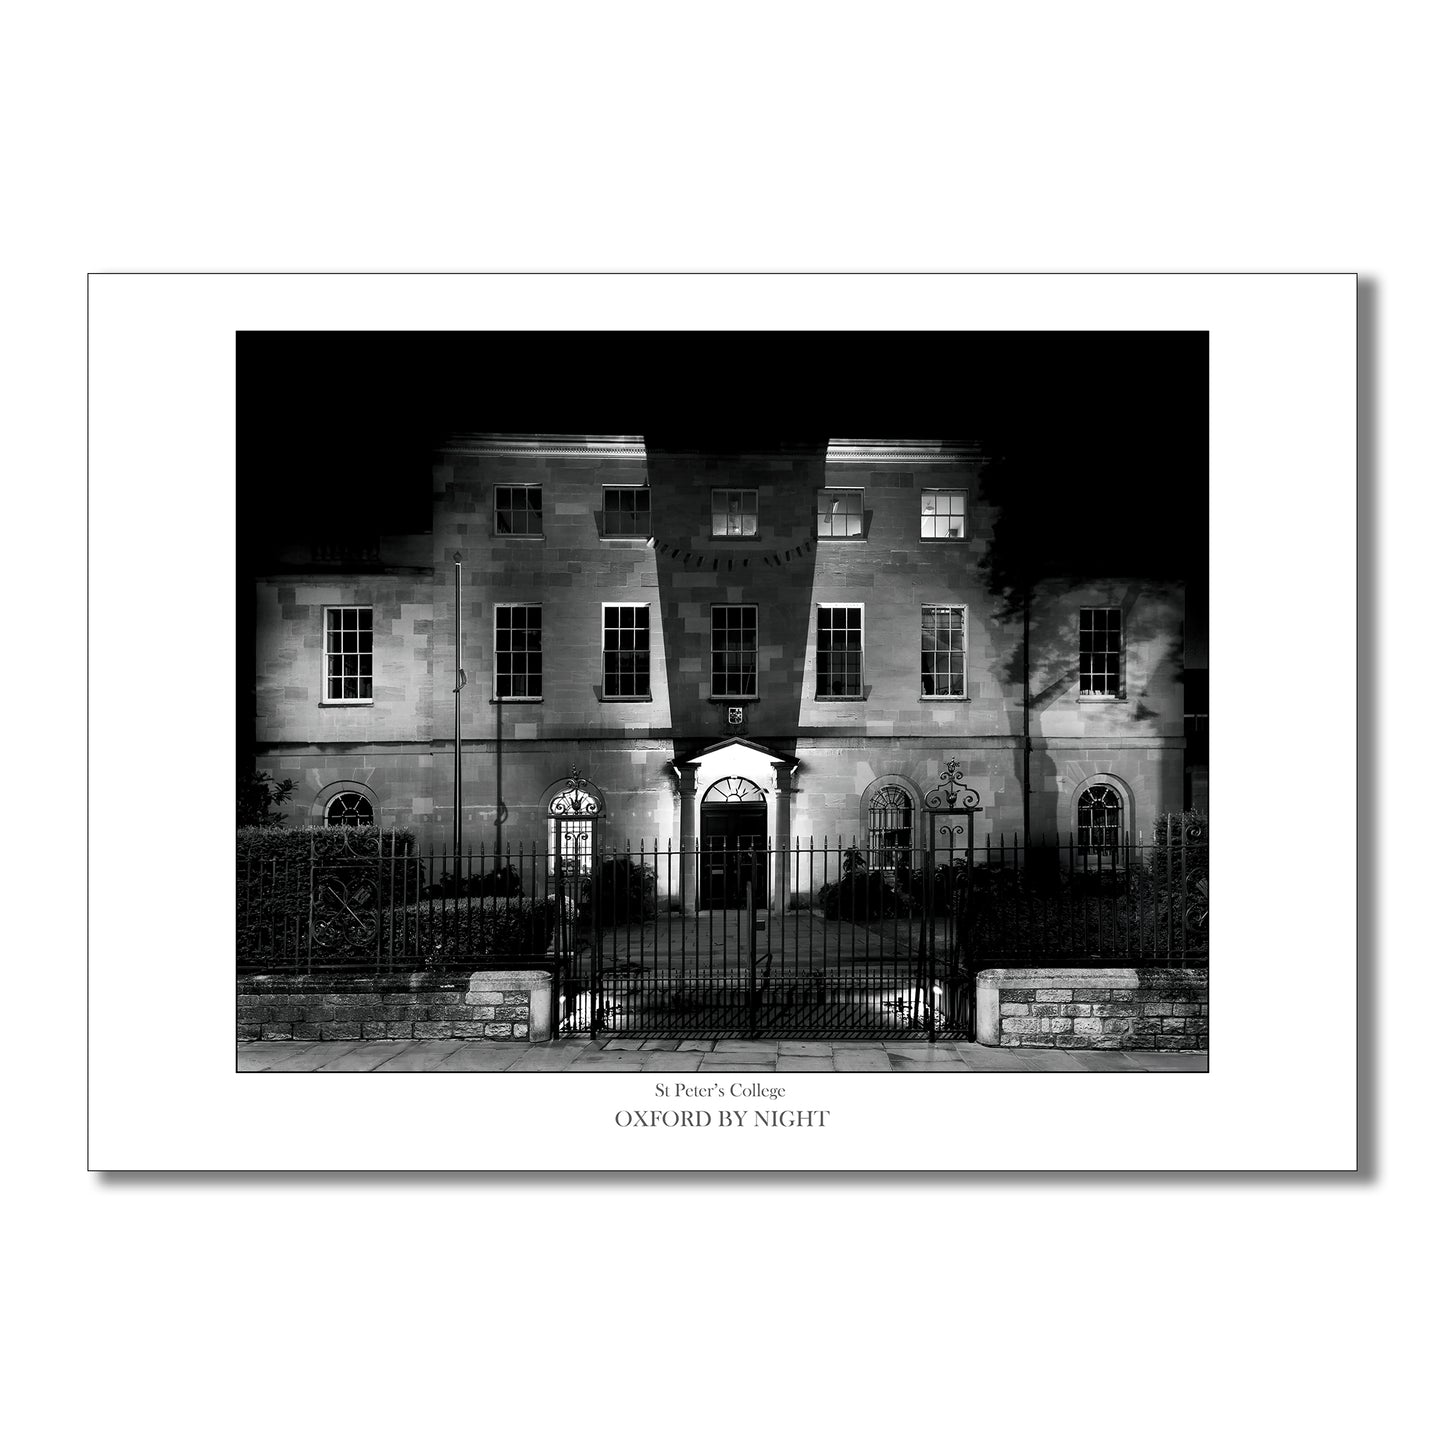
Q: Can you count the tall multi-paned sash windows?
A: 7